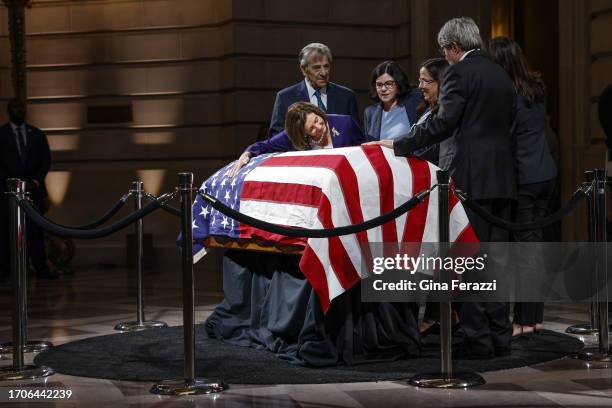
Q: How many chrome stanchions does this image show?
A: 7